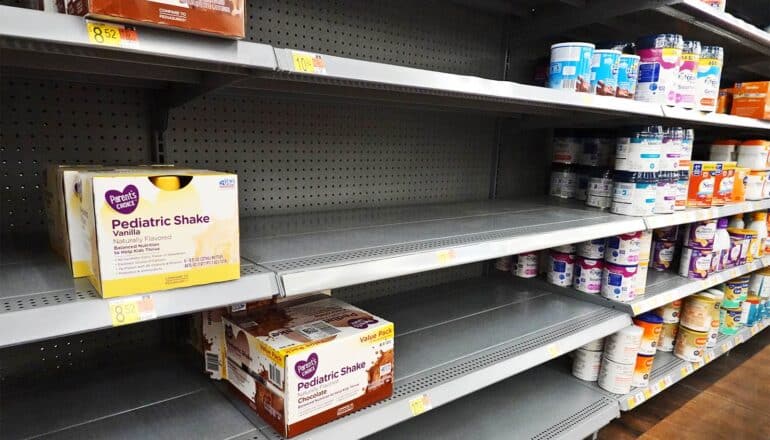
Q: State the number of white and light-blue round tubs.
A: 3